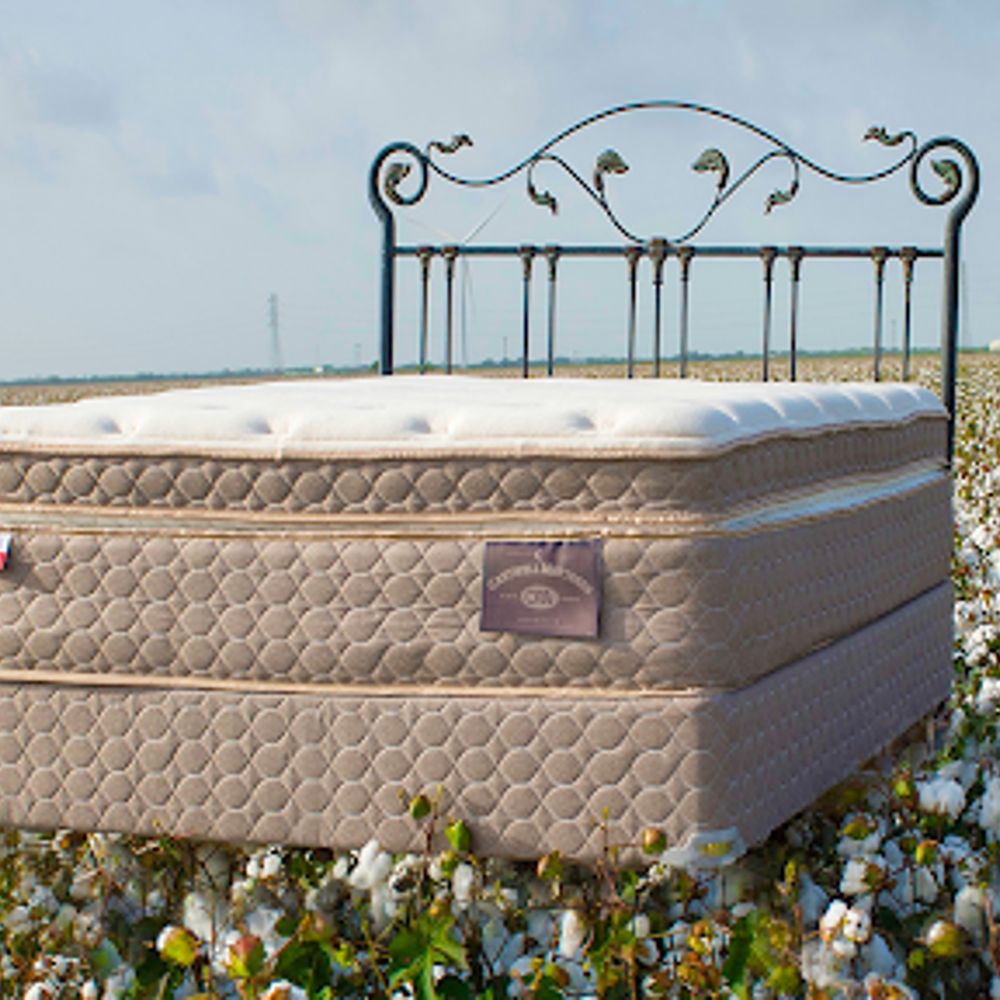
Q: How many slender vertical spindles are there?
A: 11